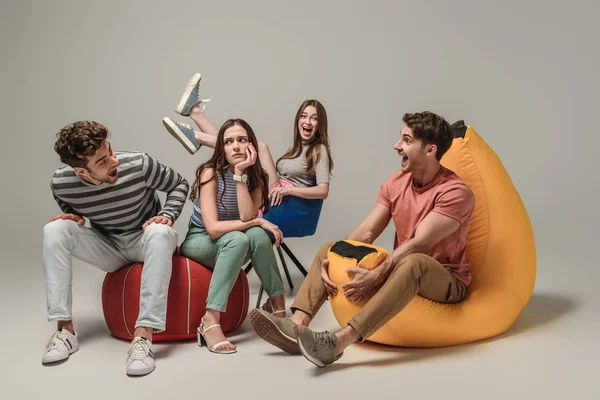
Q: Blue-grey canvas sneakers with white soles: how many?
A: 2